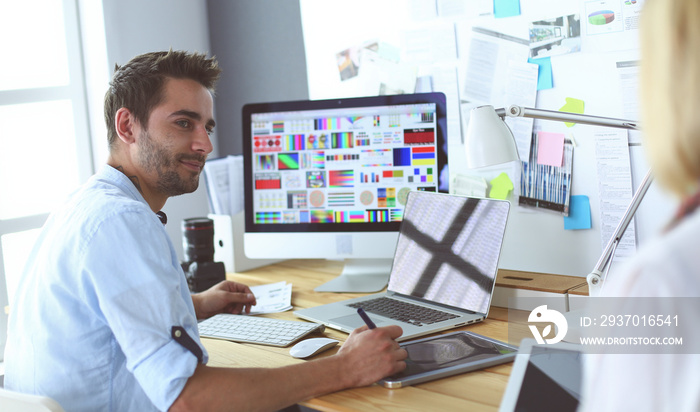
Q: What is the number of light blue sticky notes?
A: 3